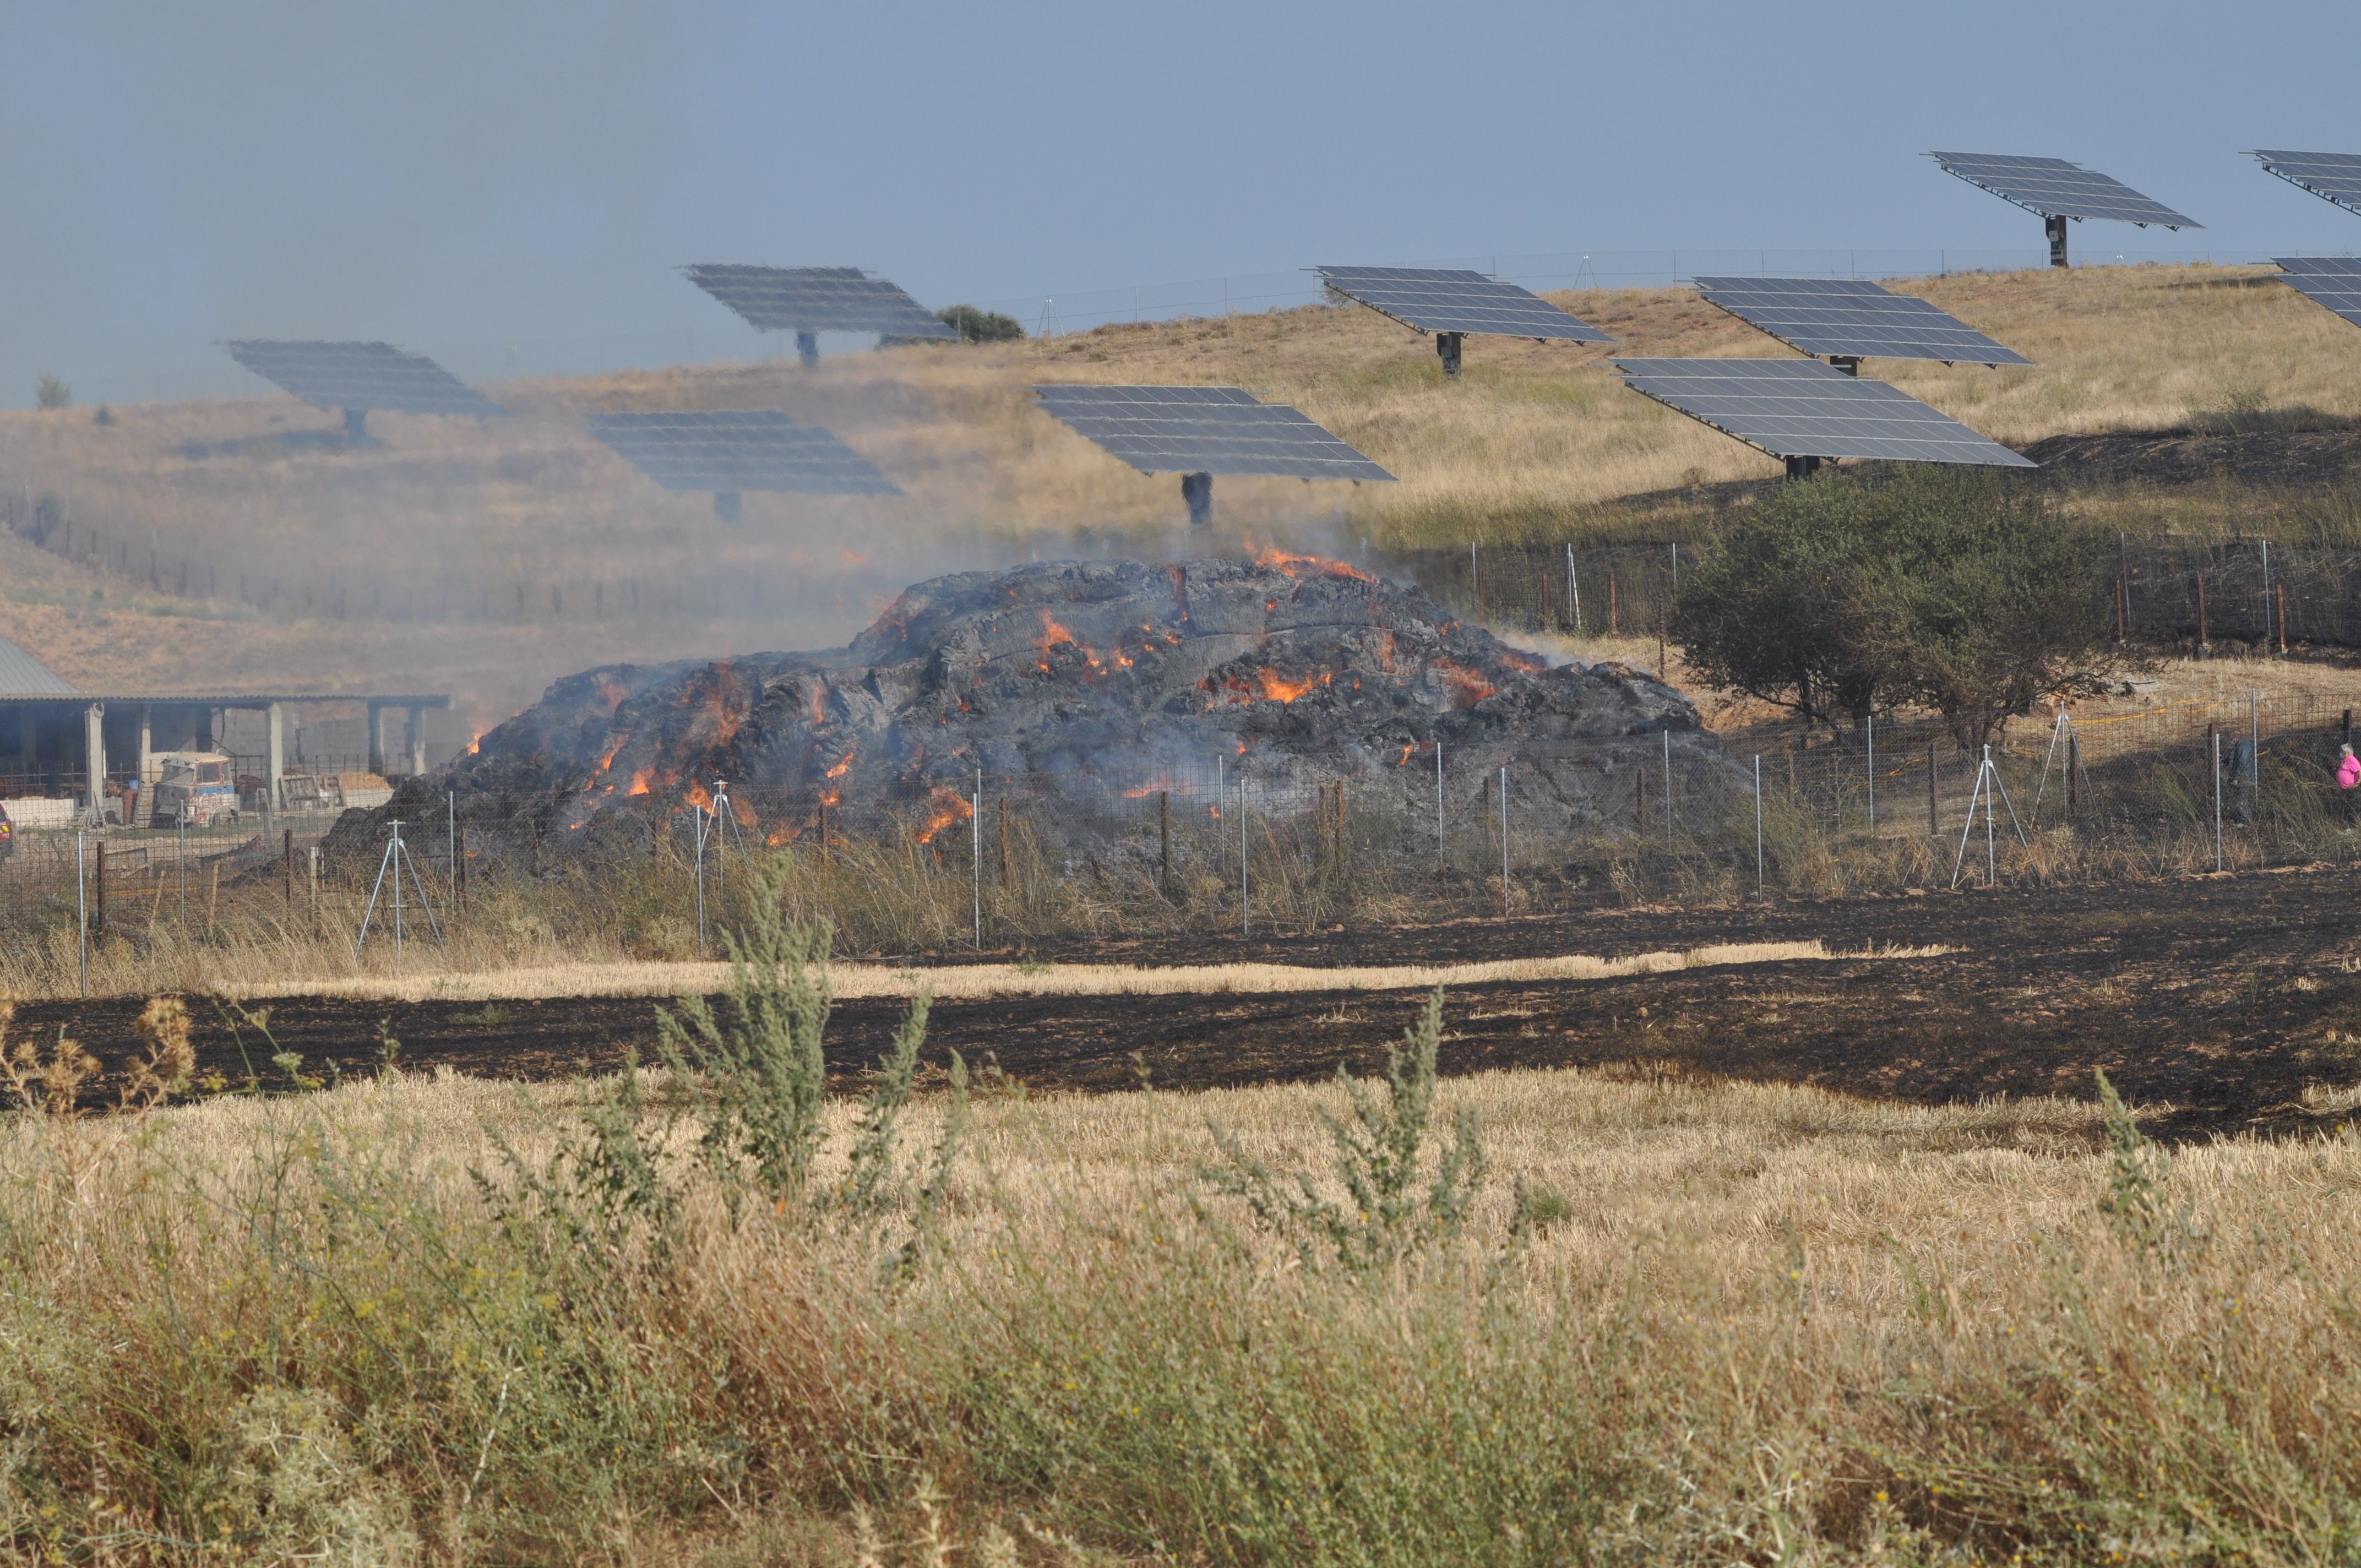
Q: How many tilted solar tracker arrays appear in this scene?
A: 10